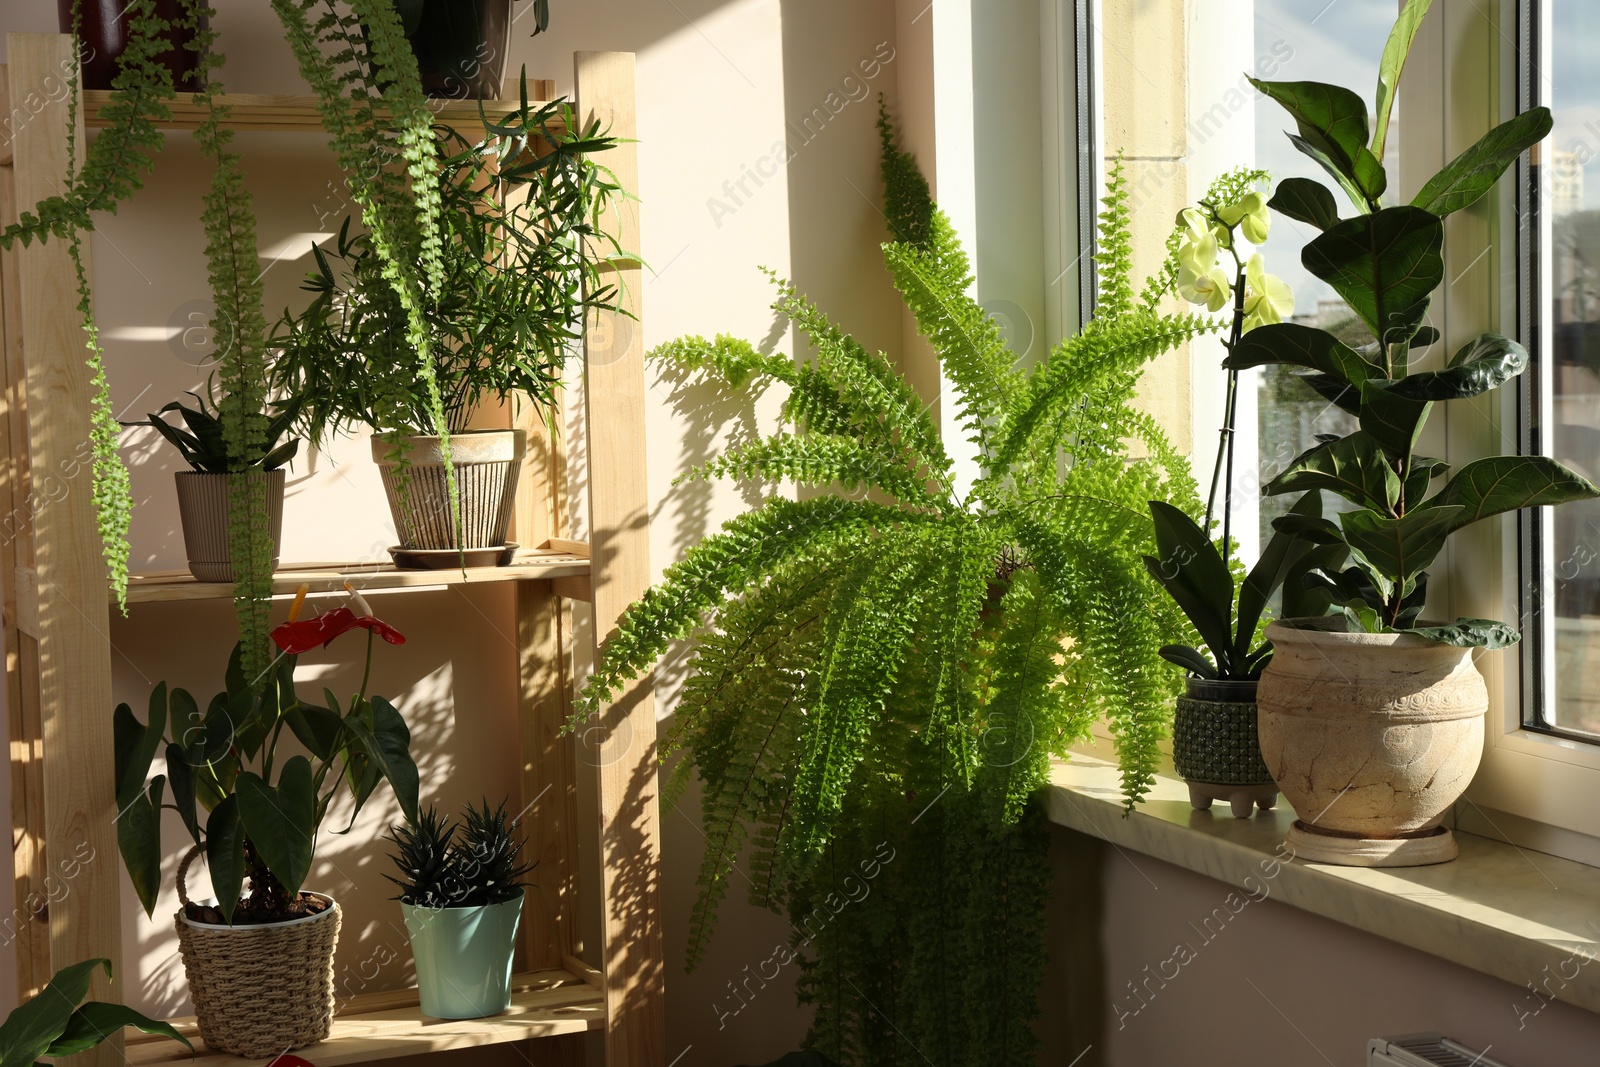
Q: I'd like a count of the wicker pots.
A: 1